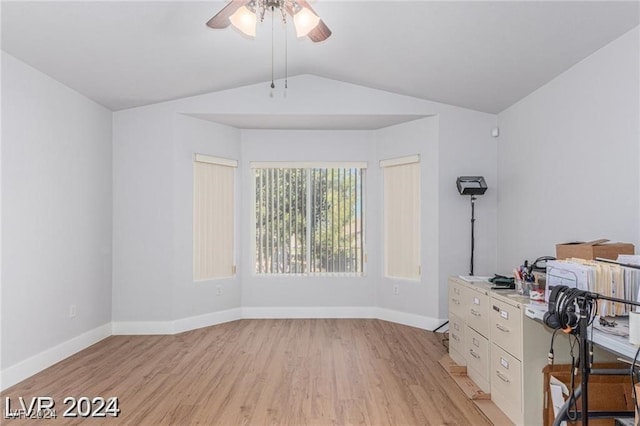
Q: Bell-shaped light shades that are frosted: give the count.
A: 2